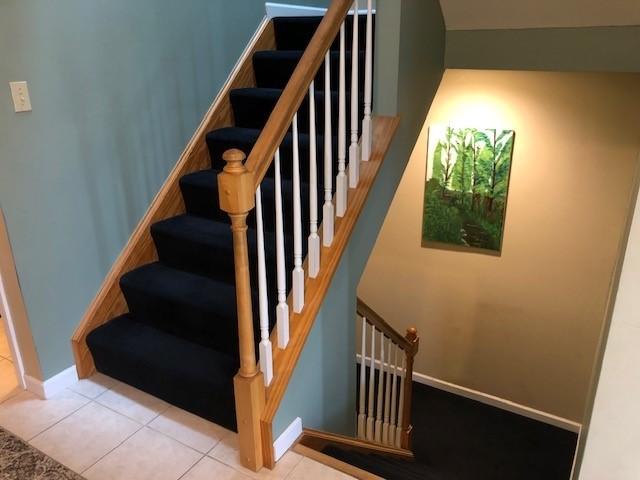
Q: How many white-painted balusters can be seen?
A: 14